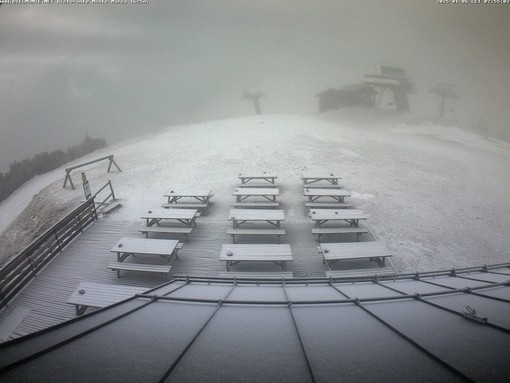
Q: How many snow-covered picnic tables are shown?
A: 12